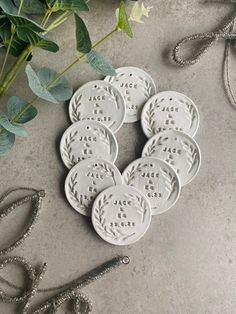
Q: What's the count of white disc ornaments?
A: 8